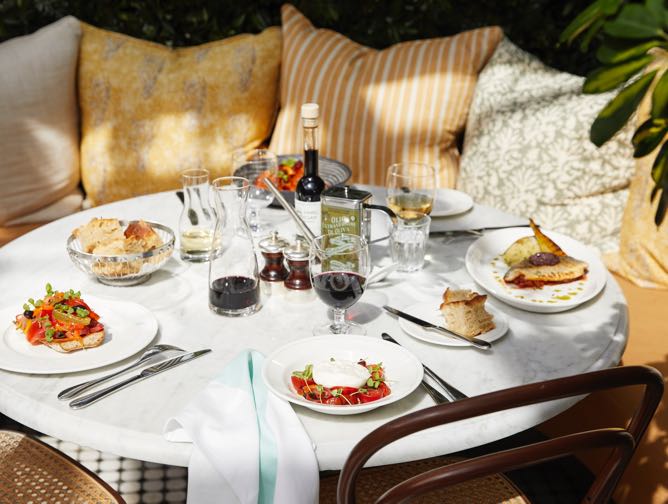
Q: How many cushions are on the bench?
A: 5